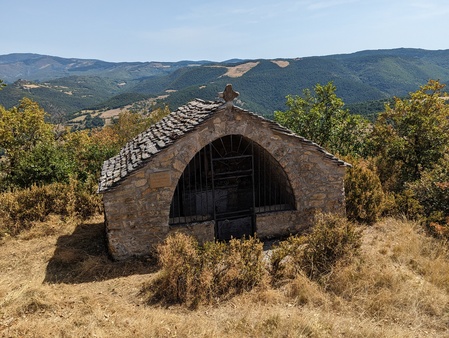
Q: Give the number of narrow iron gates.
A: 1